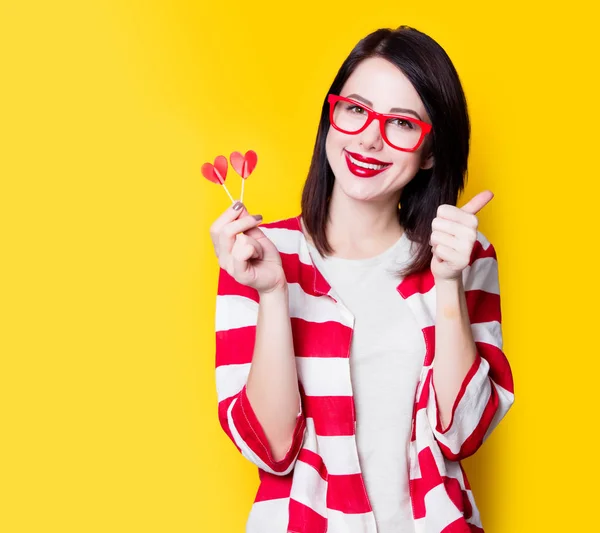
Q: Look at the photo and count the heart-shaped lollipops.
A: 2